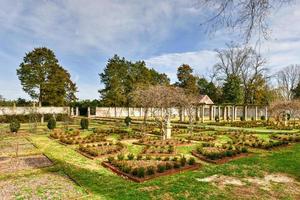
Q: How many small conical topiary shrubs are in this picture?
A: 4